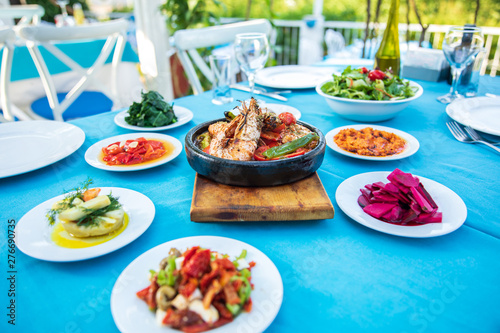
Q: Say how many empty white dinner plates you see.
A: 3